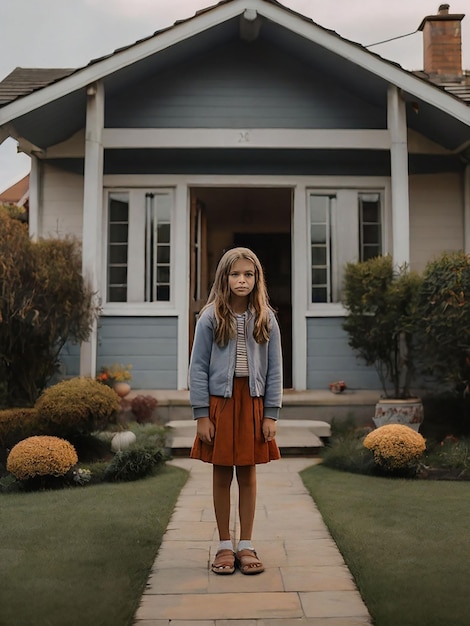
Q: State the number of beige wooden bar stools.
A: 0